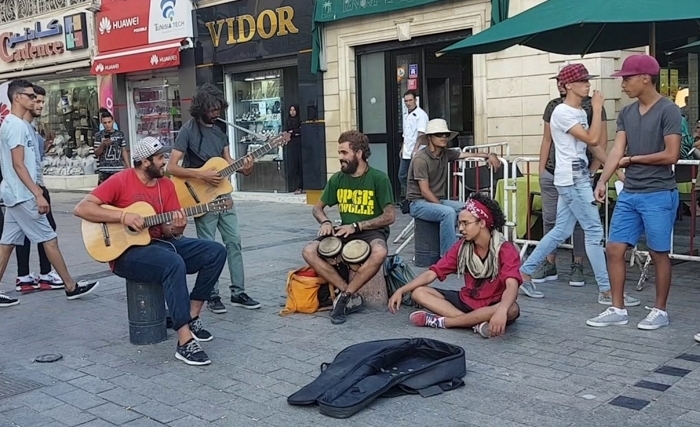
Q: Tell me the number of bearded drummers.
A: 1